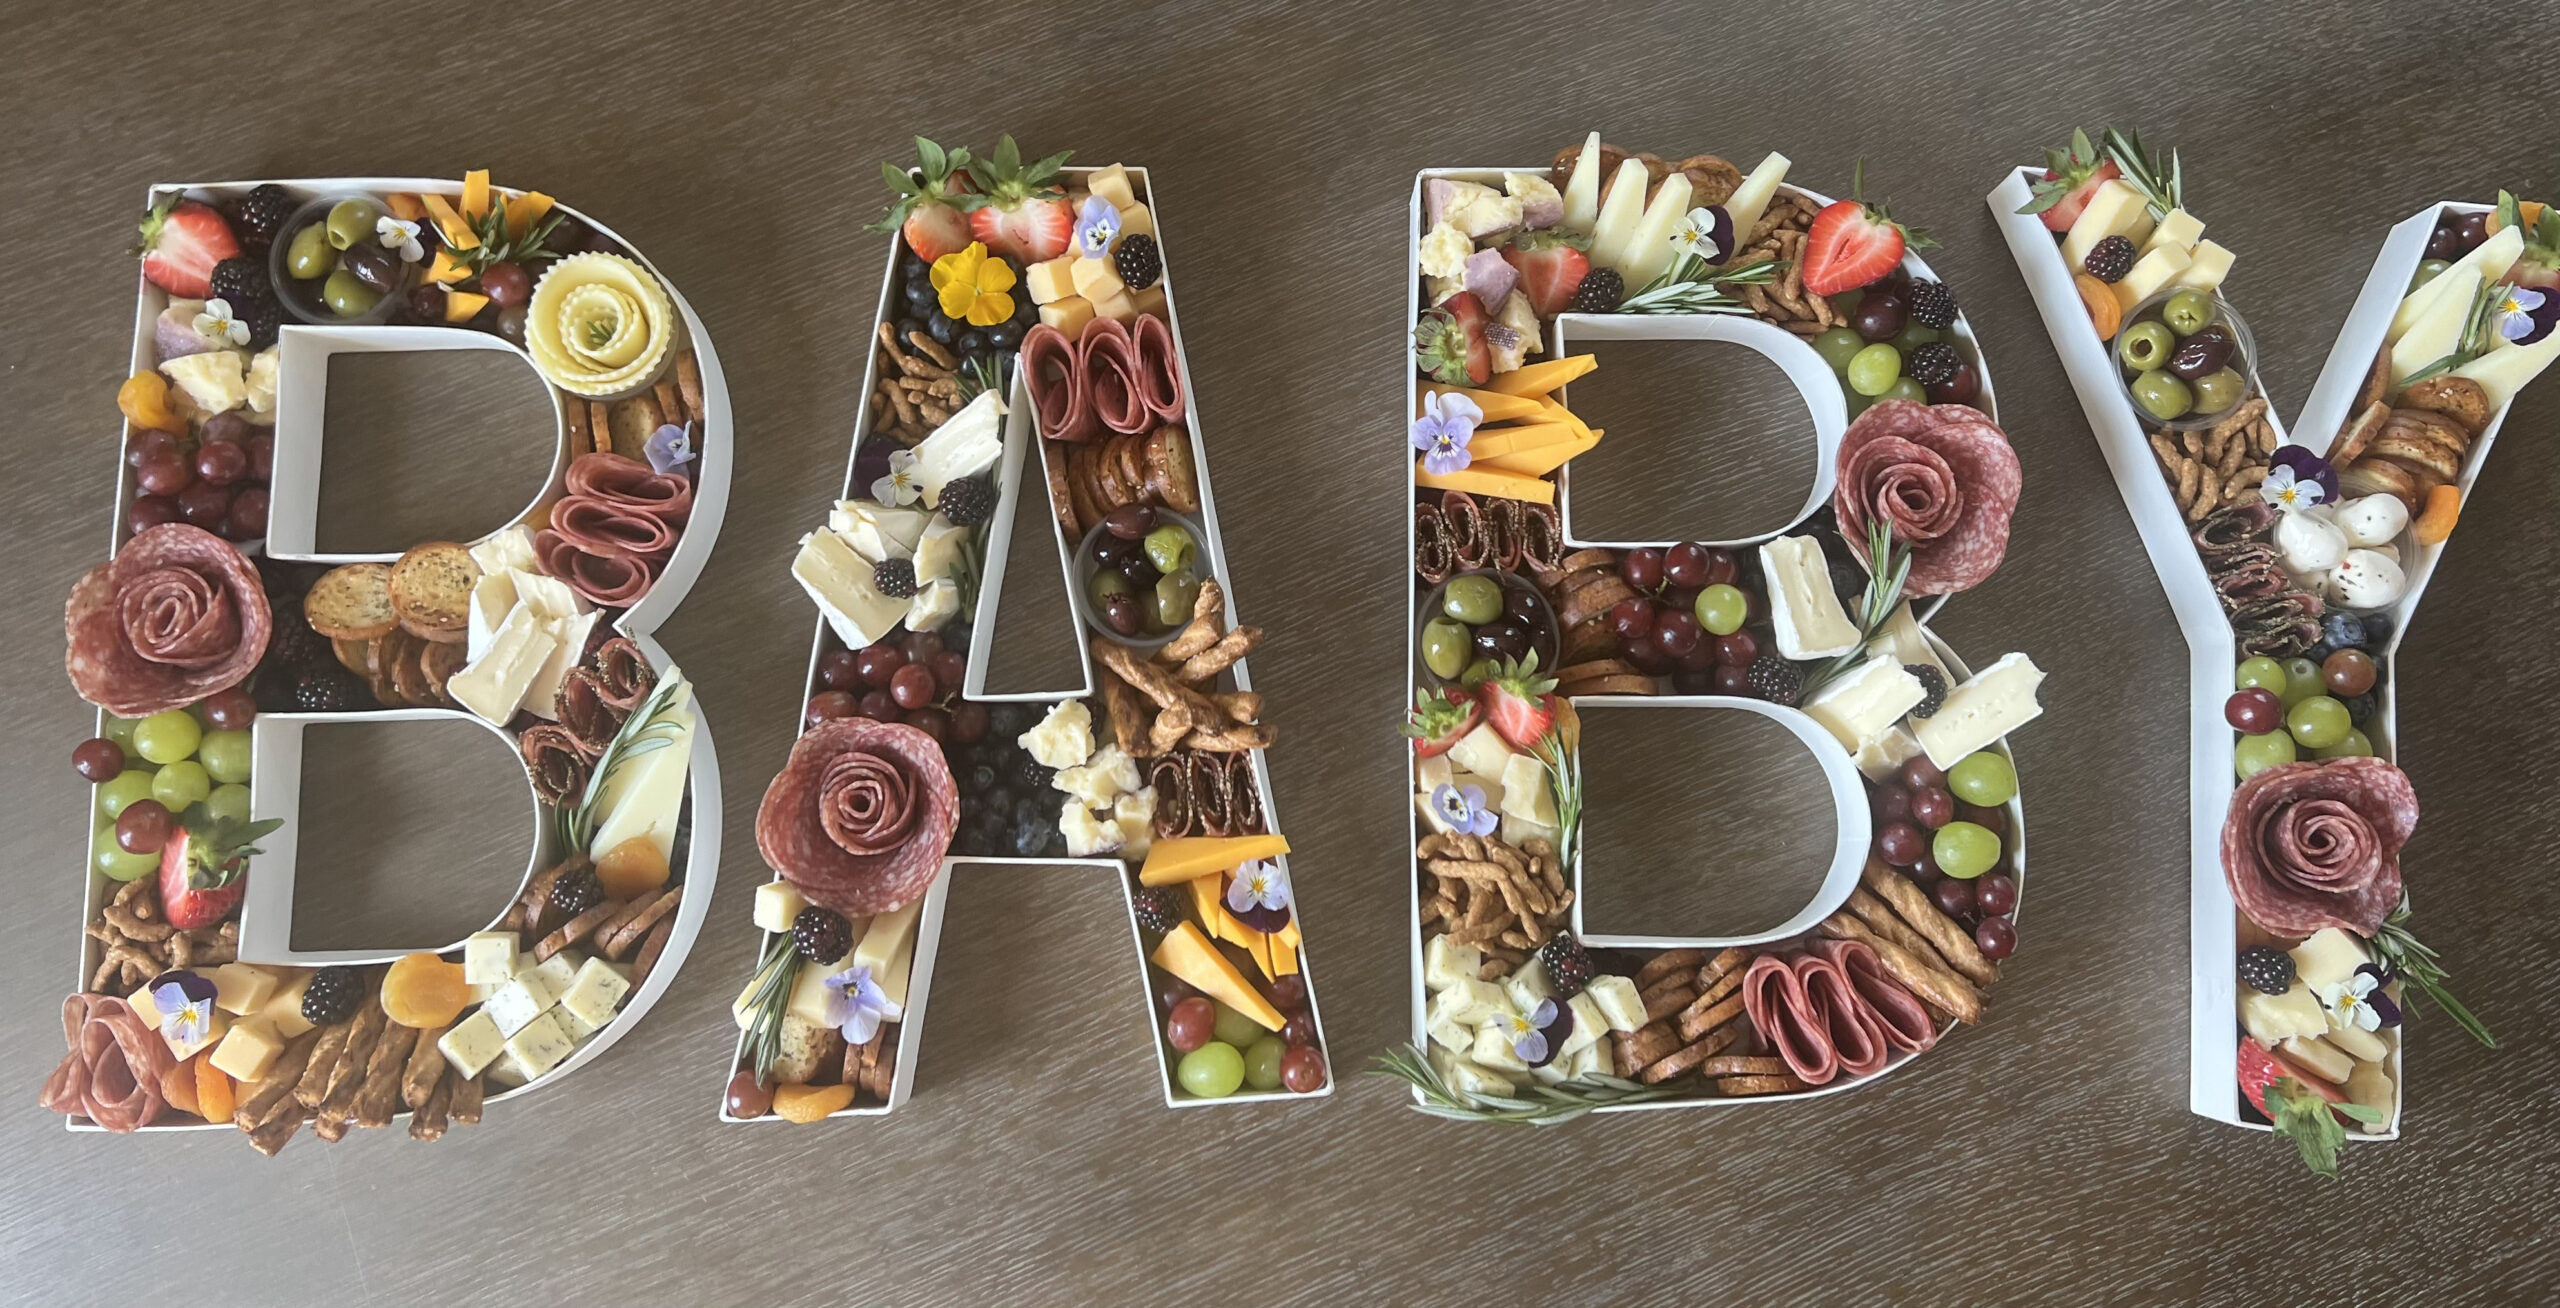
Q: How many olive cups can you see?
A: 4